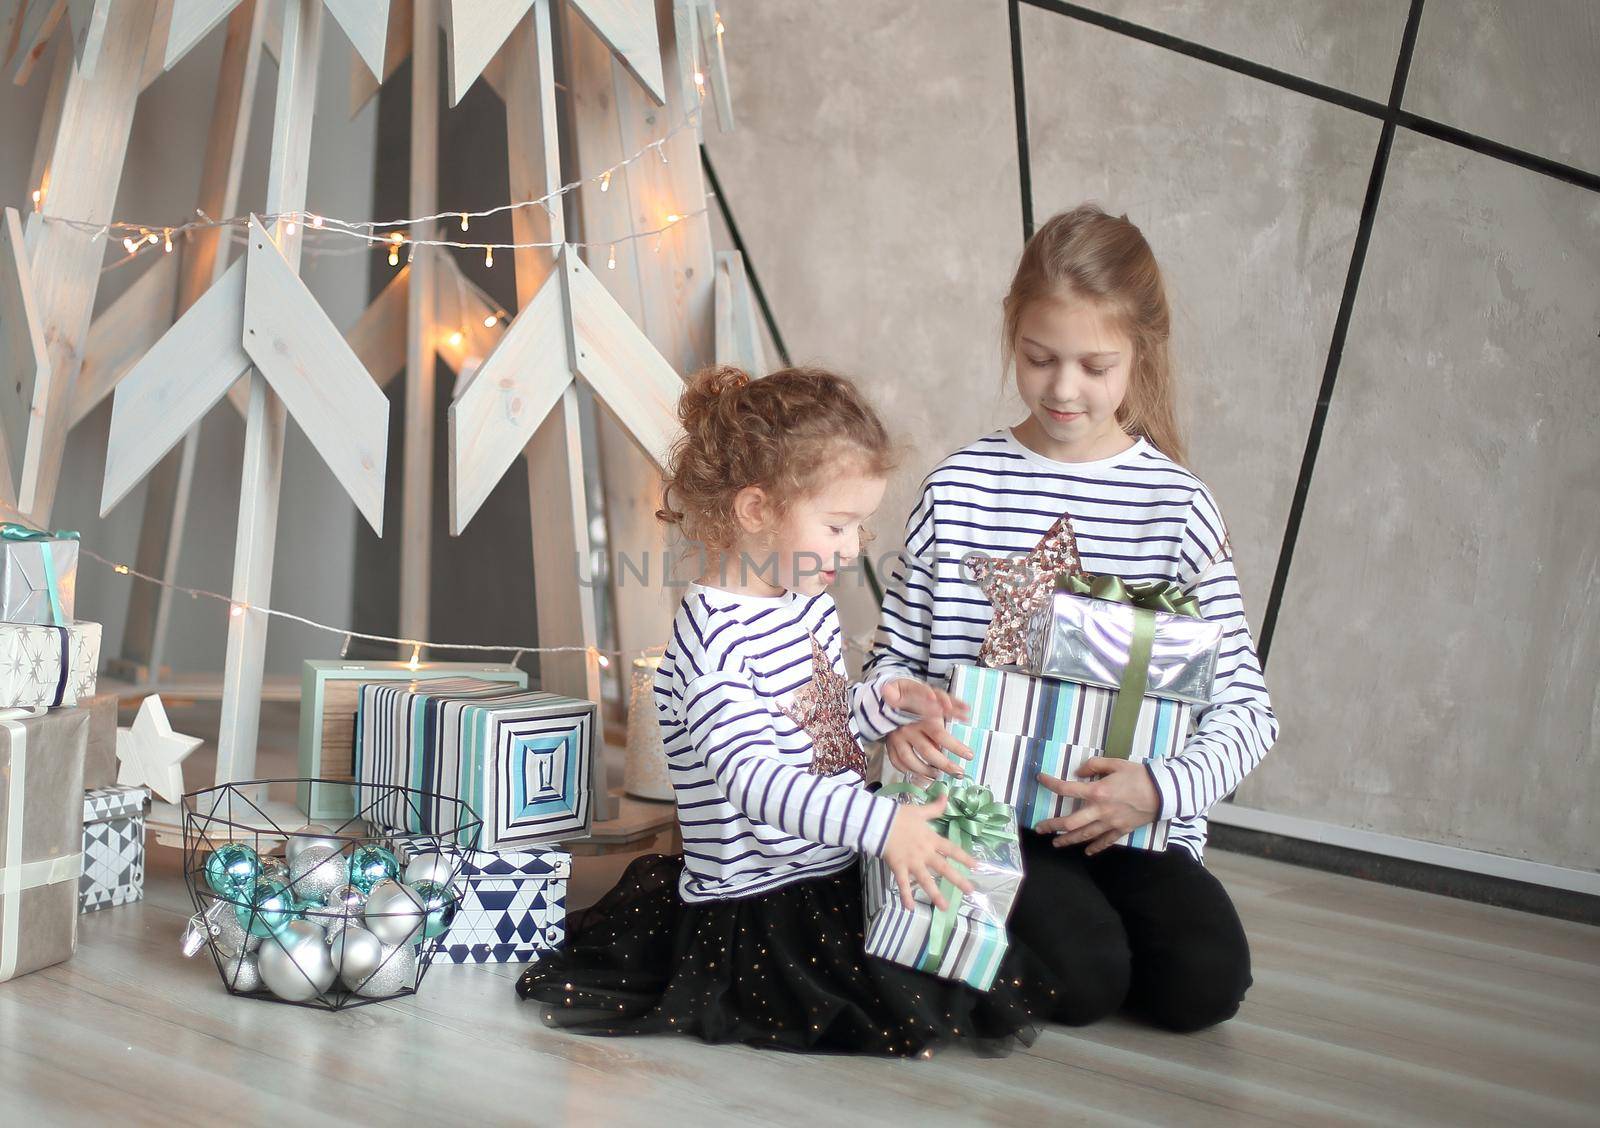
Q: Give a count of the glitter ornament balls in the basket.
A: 4